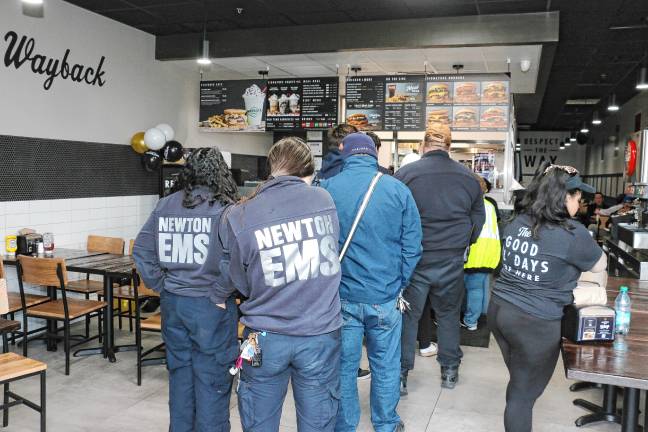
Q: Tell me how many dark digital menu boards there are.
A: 4